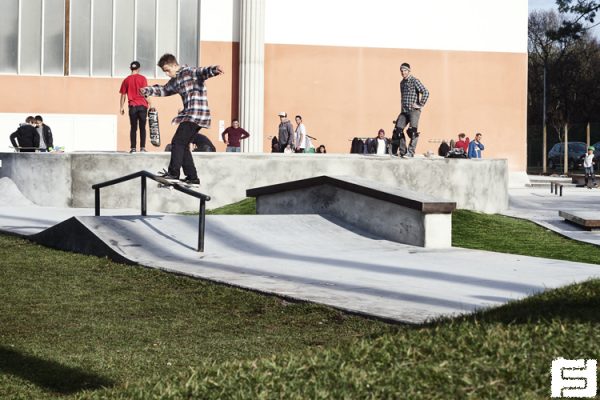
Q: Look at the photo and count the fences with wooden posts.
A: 1